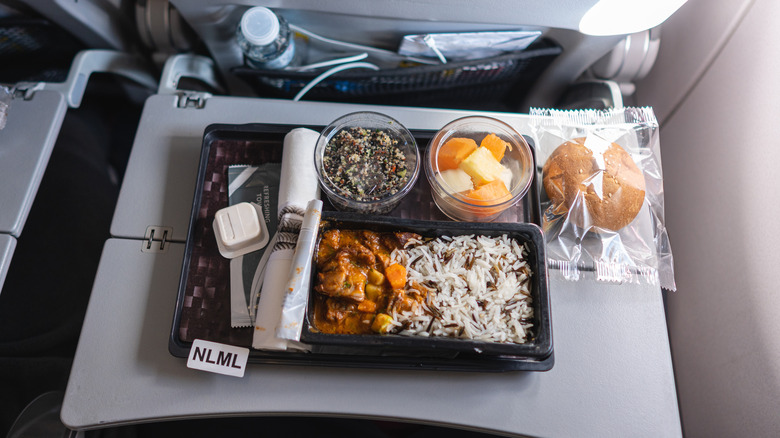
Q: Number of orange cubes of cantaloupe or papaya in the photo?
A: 3